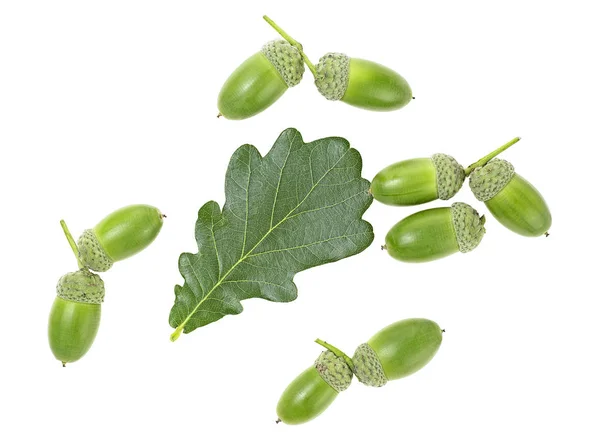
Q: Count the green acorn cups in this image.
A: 9